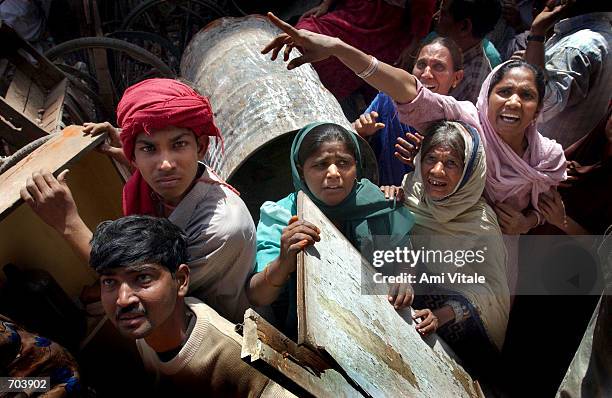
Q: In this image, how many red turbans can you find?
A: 1